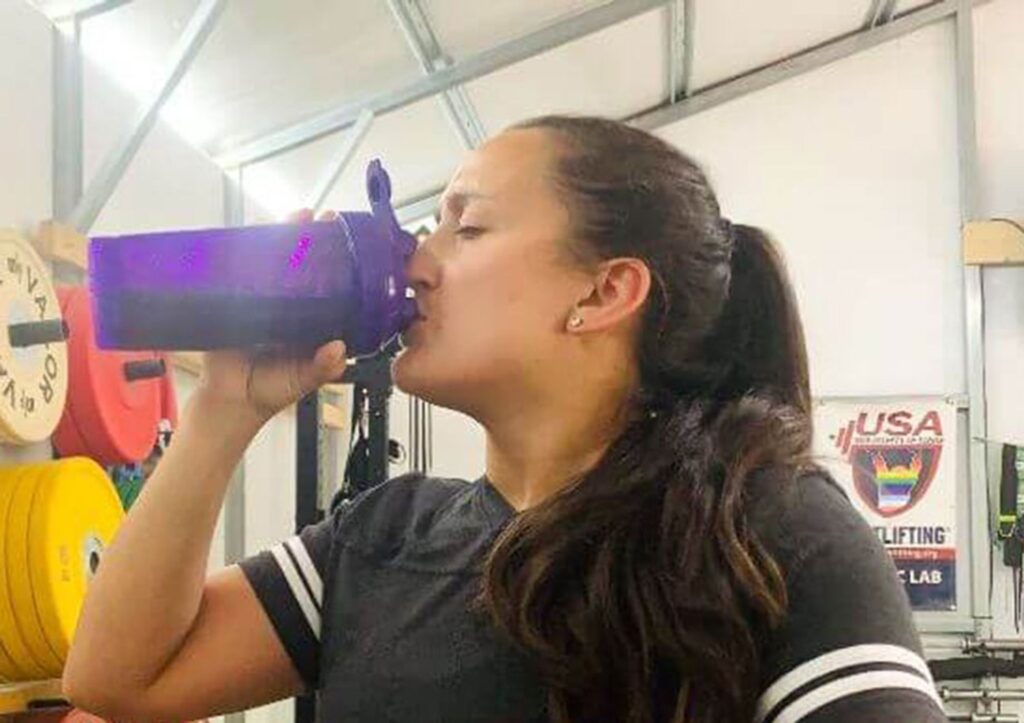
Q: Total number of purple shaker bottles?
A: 1